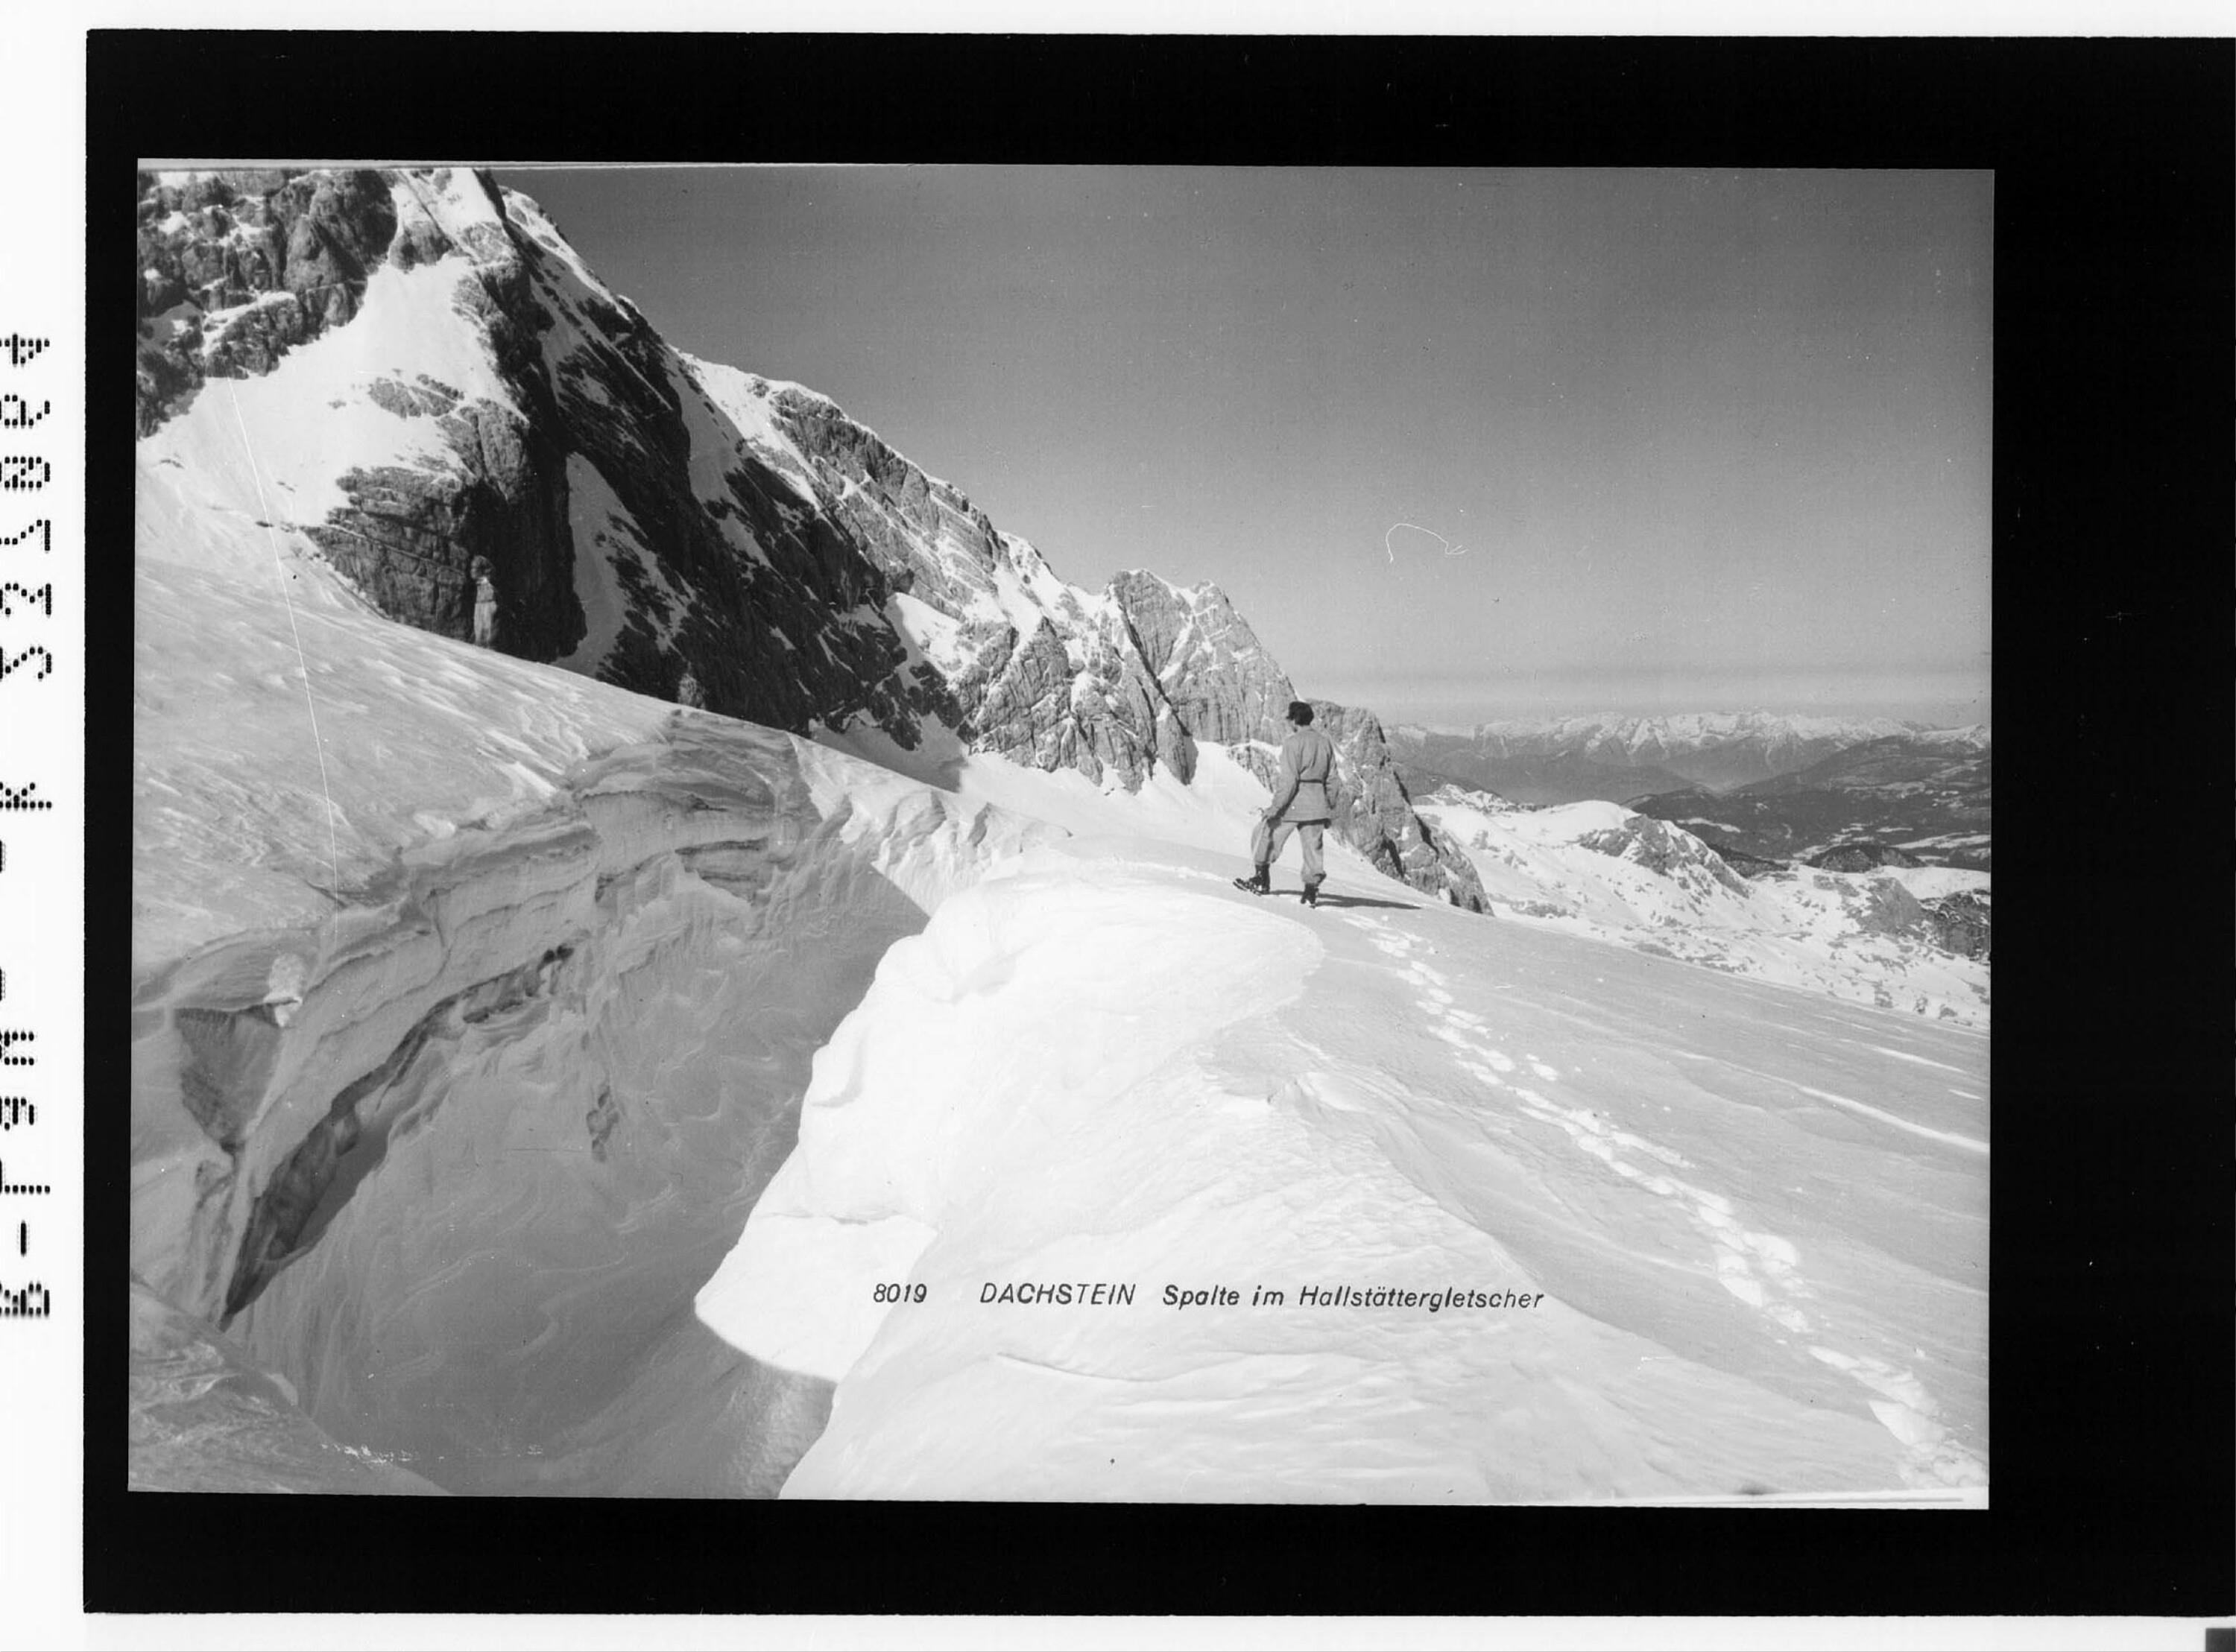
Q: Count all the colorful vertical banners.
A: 0